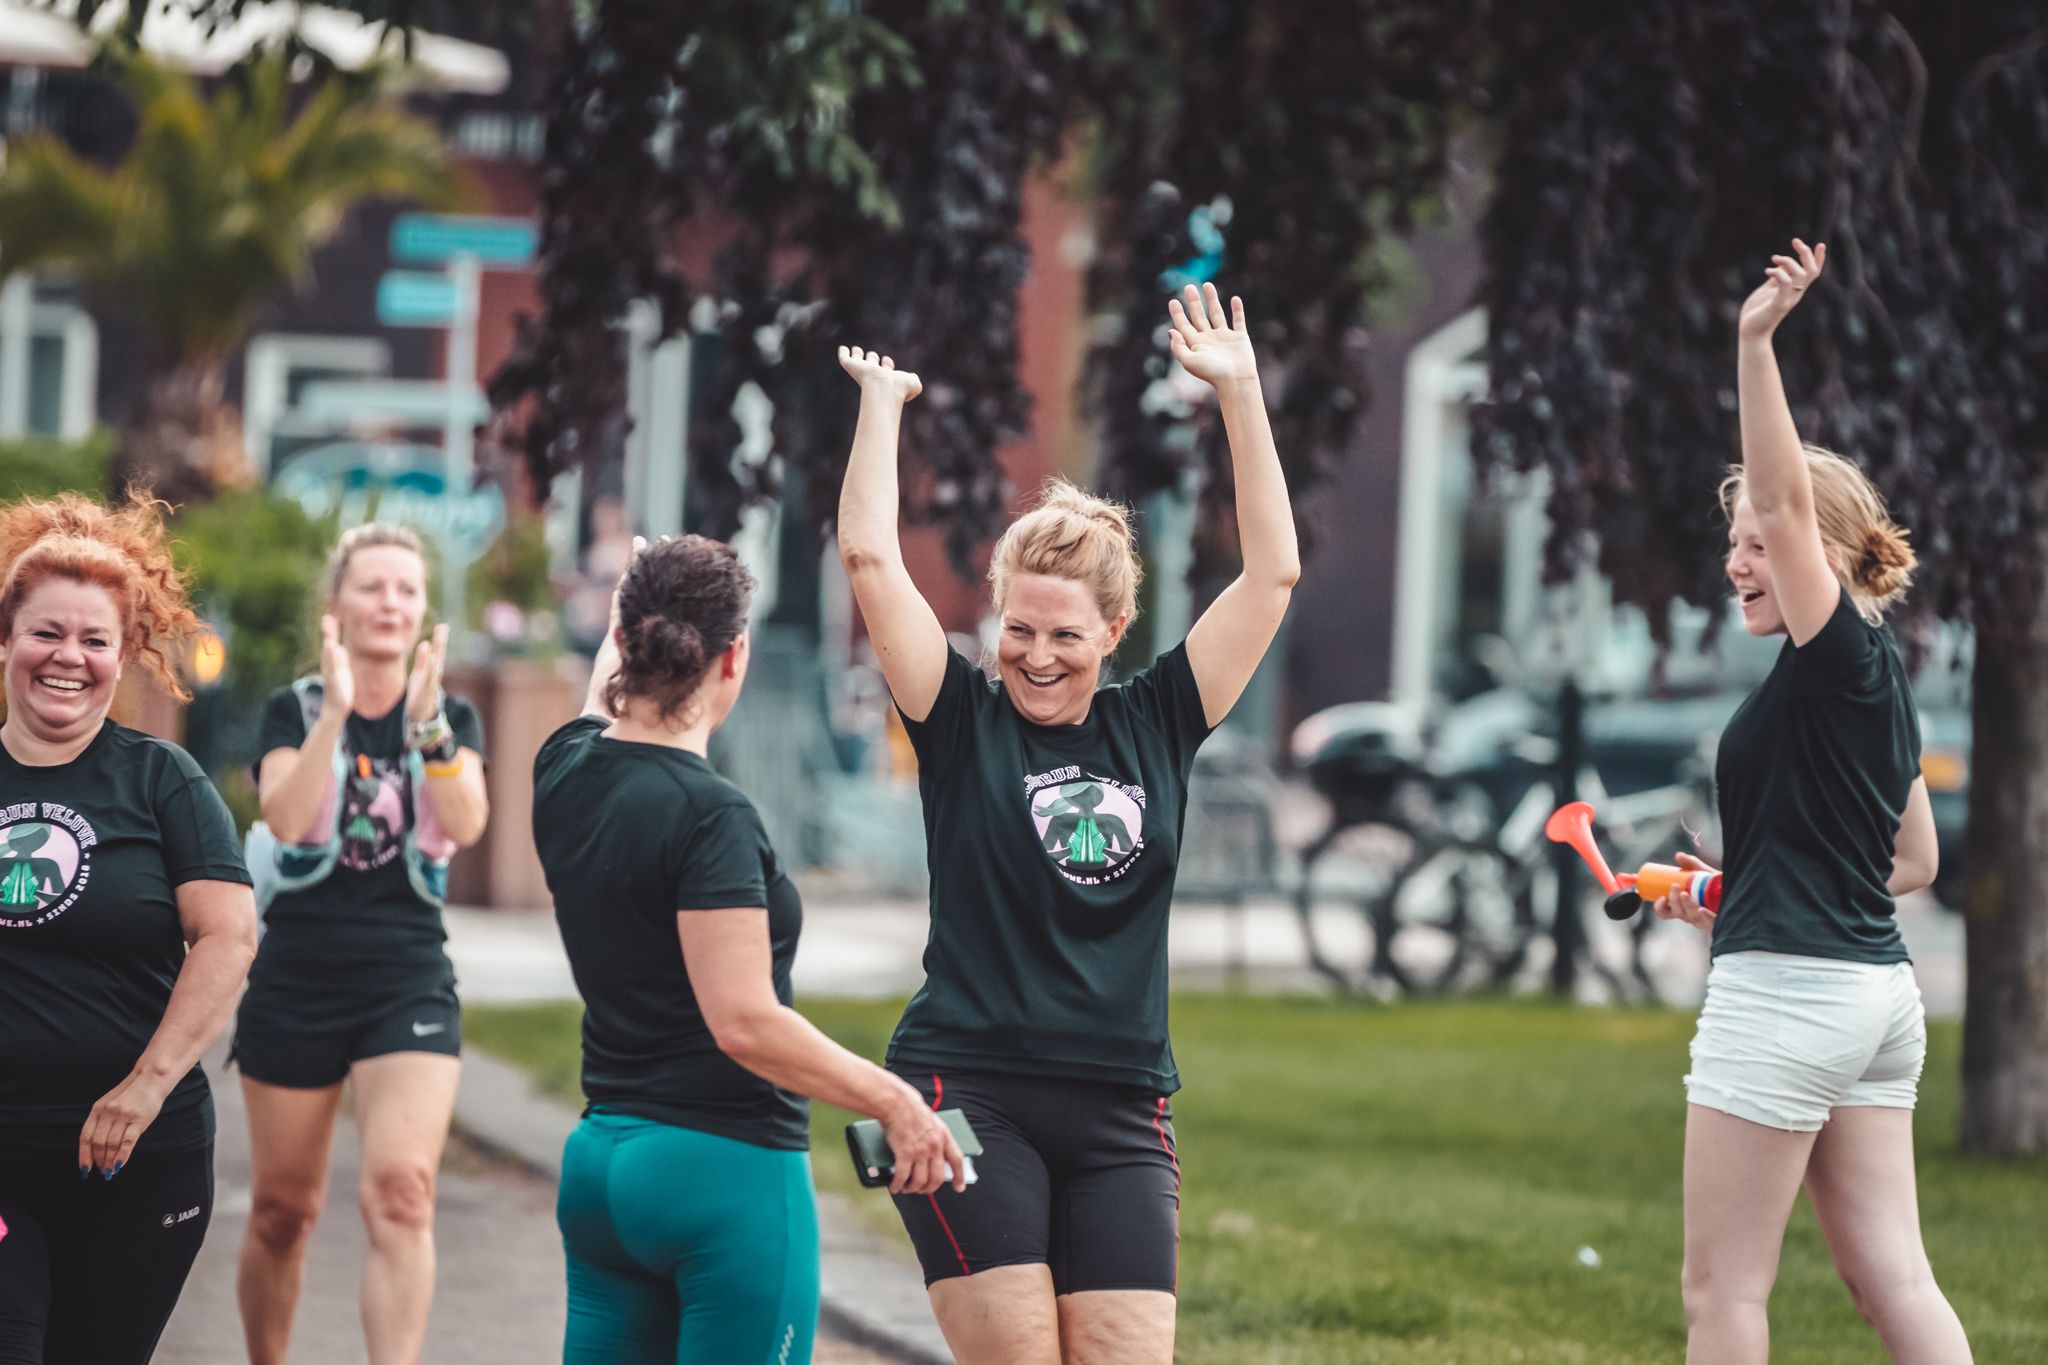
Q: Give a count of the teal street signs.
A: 2